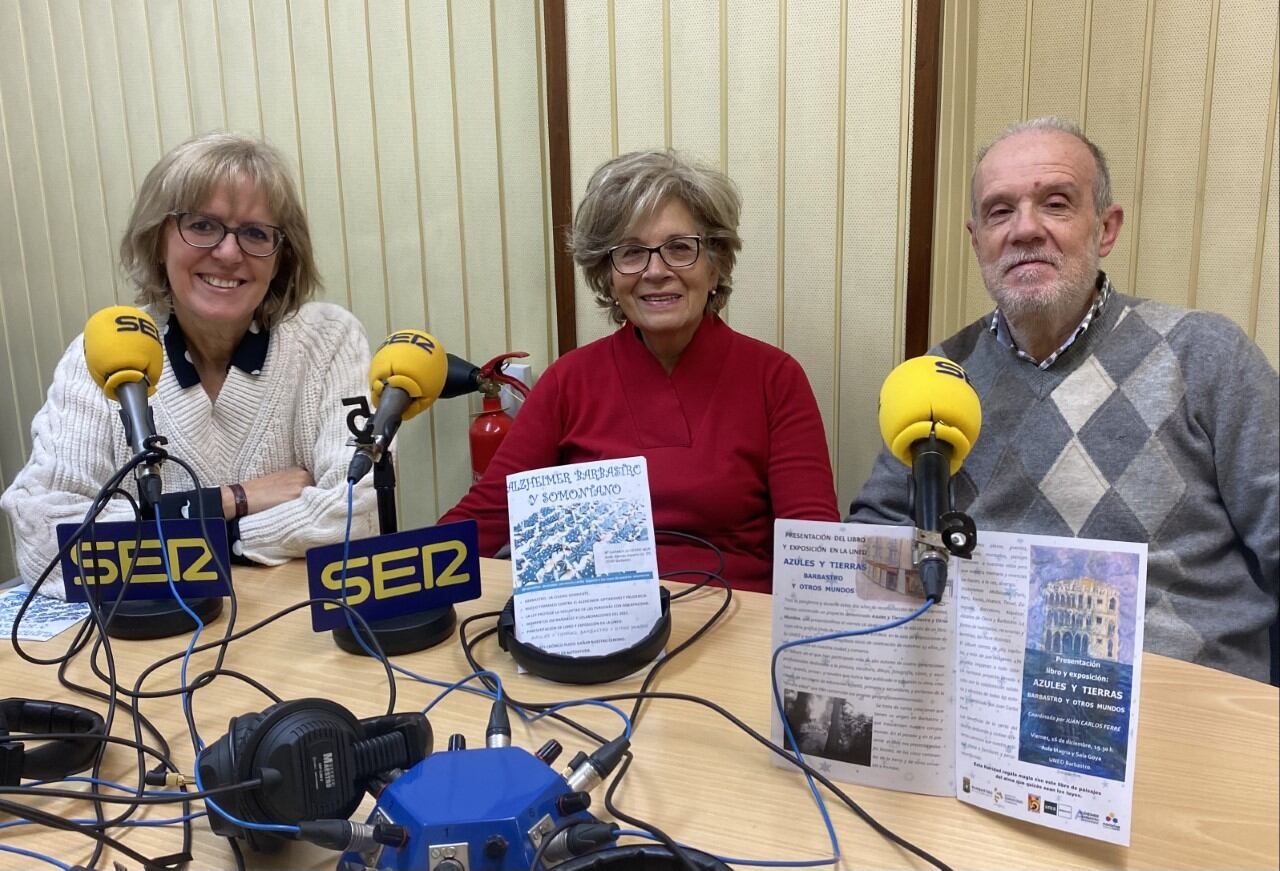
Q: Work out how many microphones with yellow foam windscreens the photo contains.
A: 3